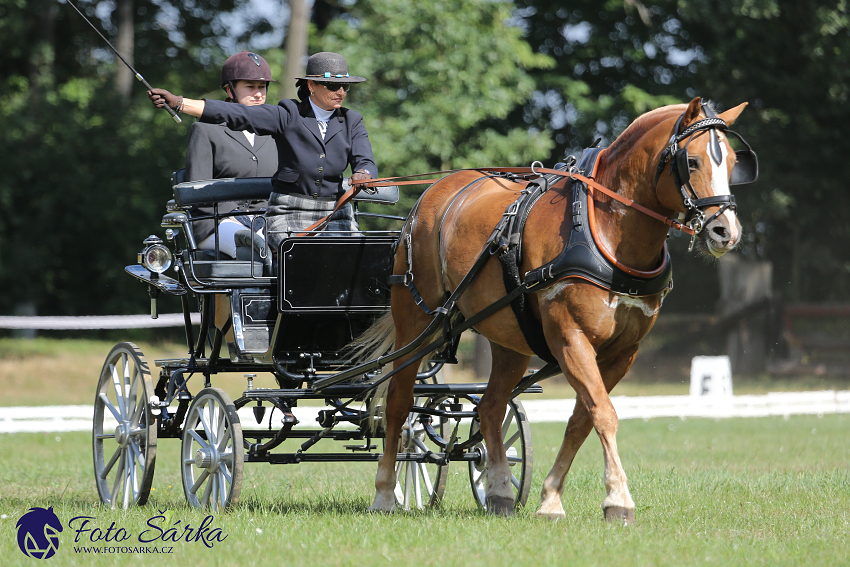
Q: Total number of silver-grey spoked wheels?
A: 4